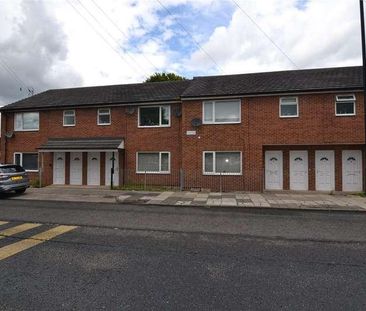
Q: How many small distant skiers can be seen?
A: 0